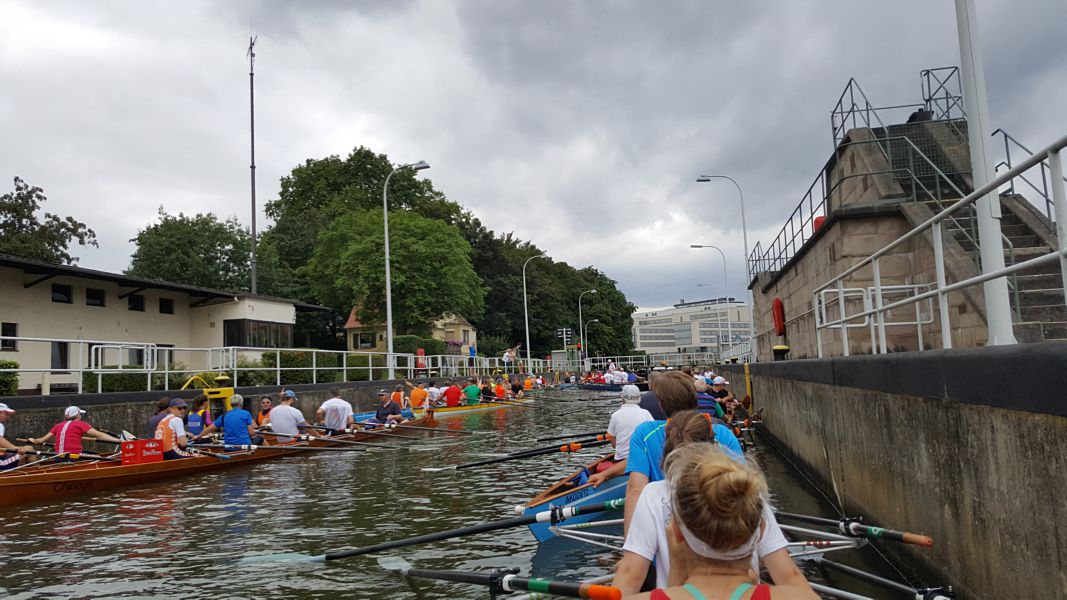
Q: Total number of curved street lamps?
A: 7